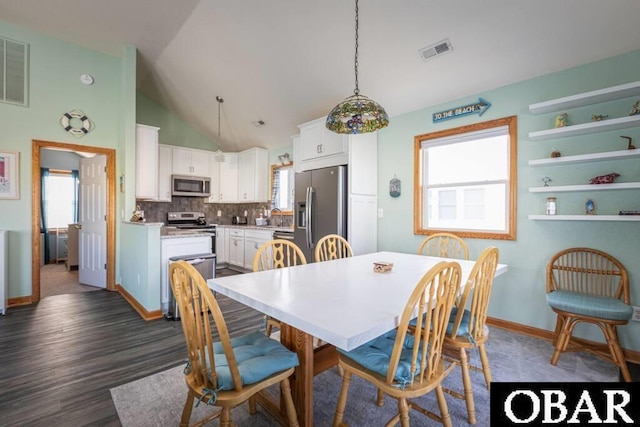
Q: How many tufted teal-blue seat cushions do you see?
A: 3